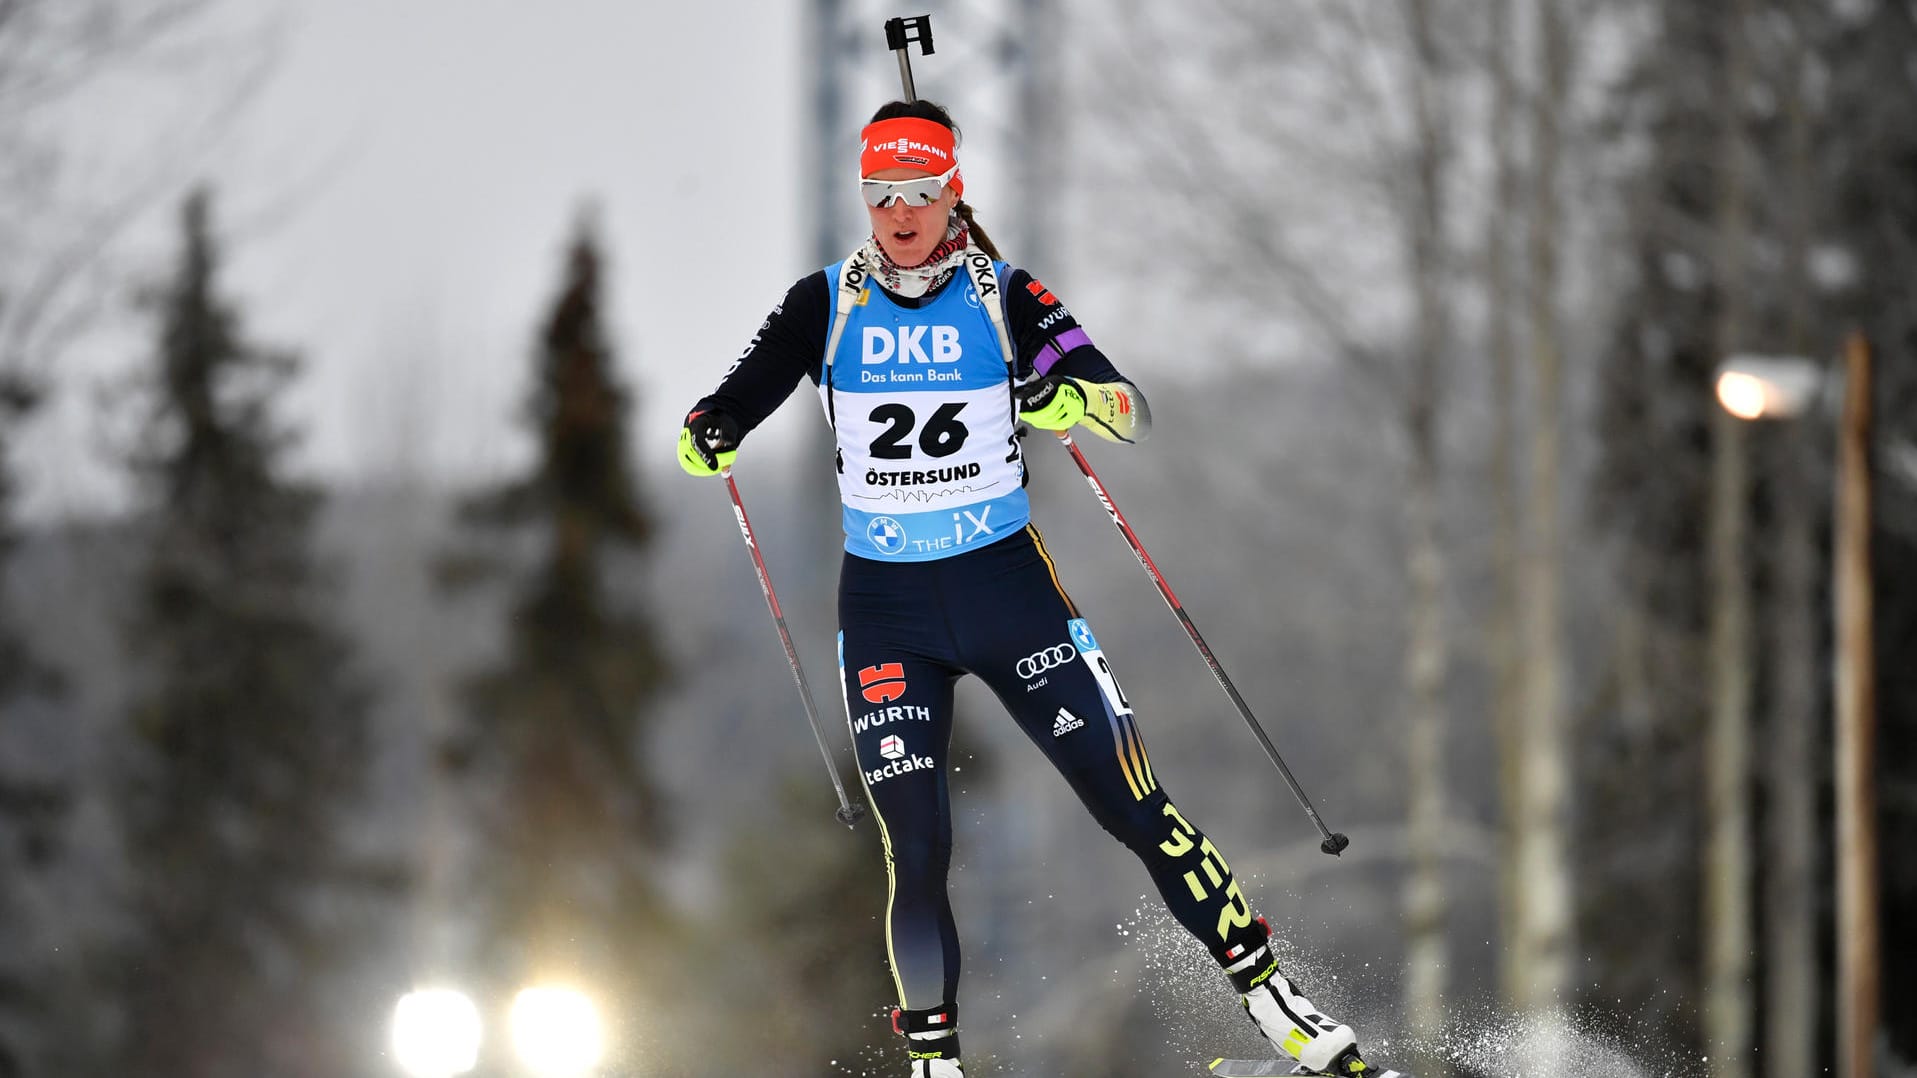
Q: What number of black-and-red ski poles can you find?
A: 2